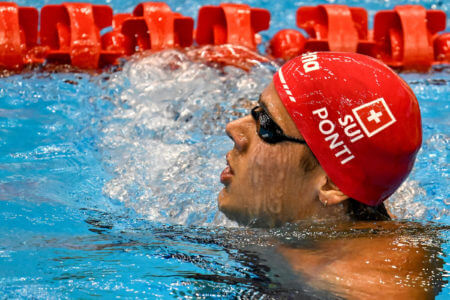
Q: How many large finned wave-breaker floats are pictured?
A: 6